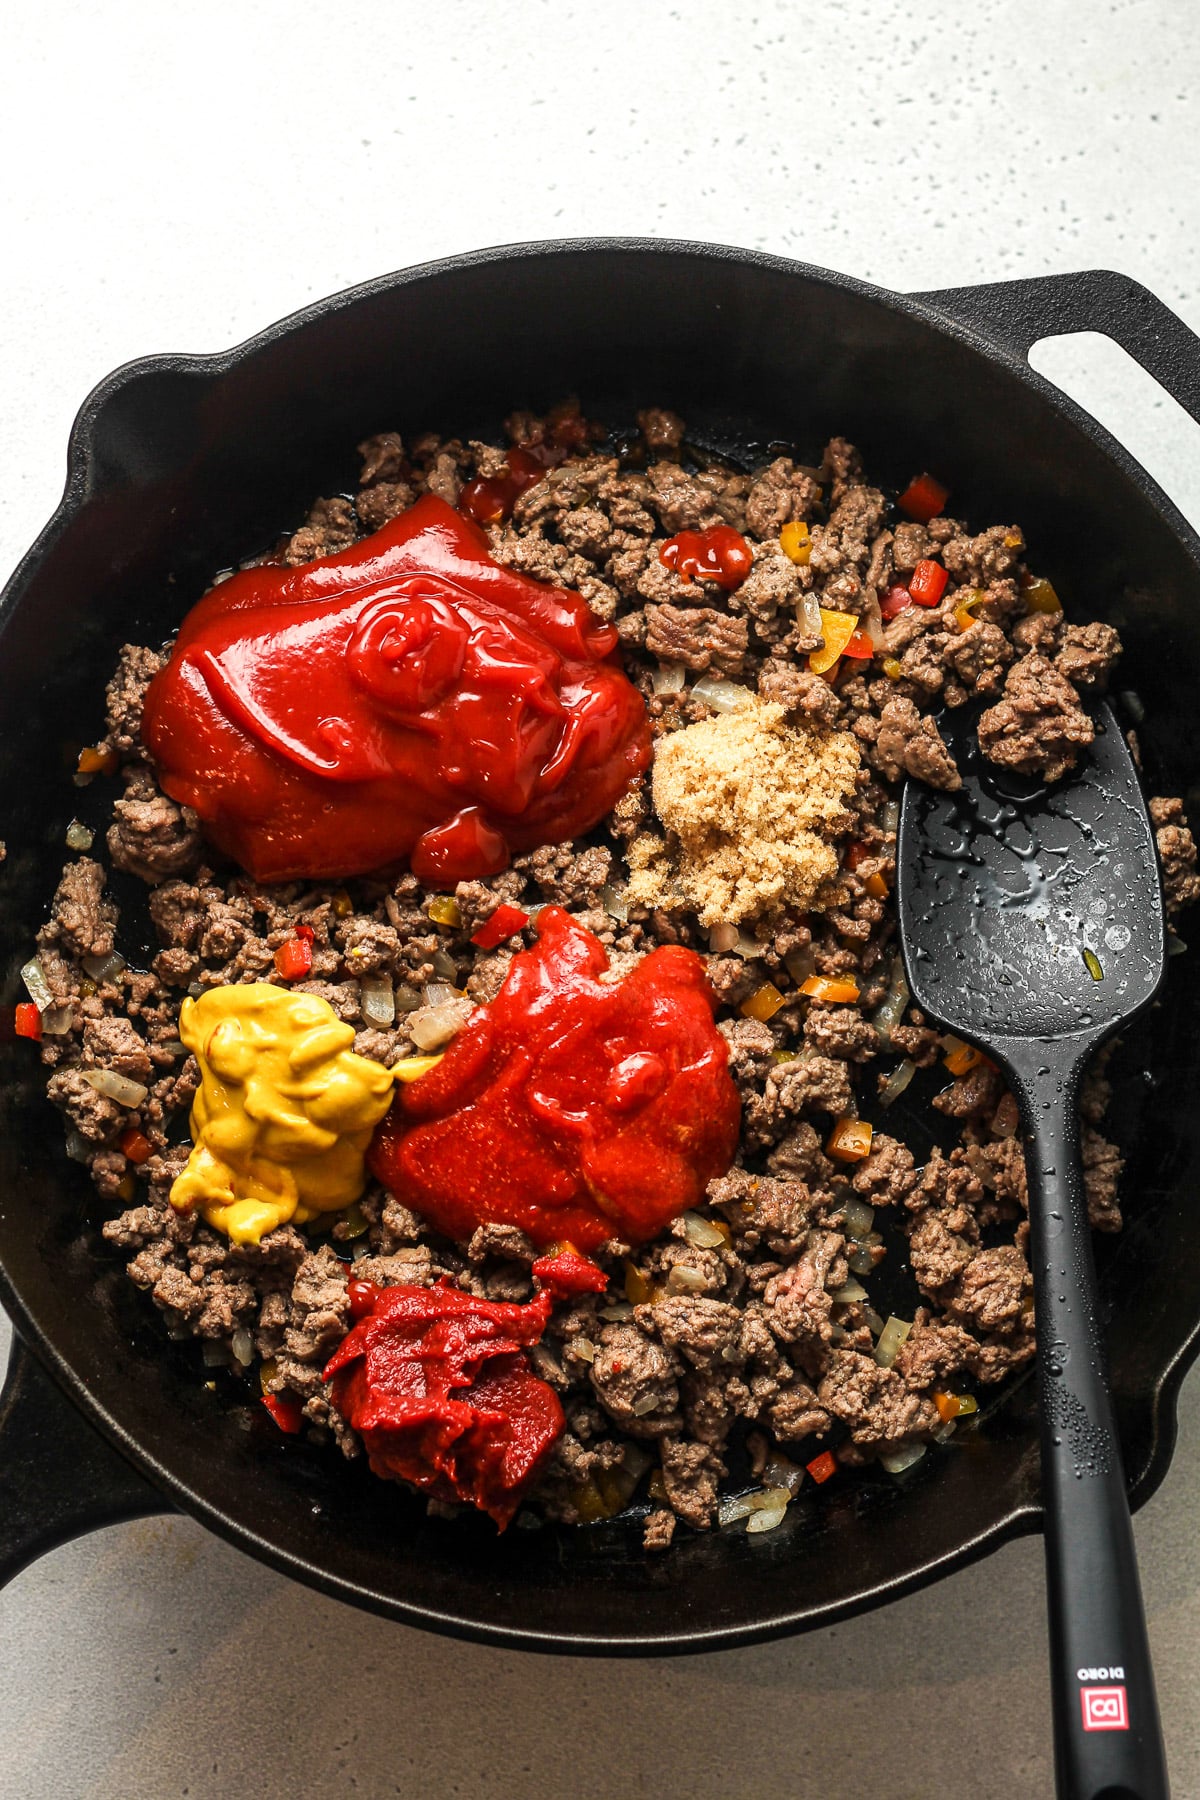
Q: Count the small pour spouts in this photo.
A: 2